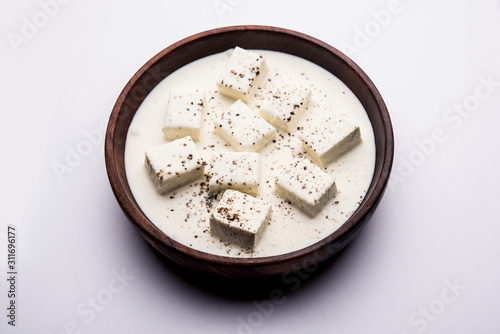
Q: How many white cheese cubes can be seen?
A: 9